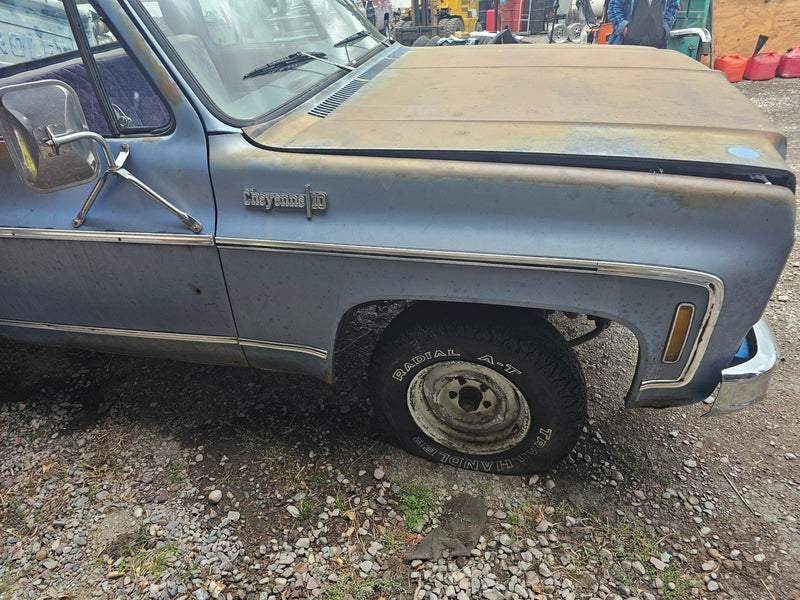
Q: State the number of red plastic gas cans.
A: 3